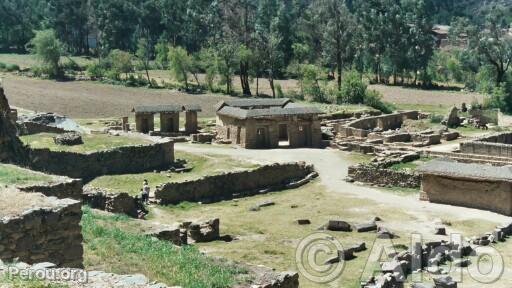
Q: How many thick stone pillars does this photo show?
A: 3